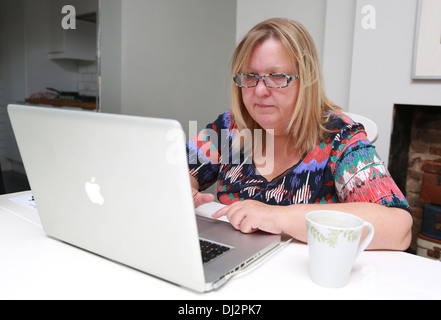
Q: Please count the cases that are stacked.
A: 3